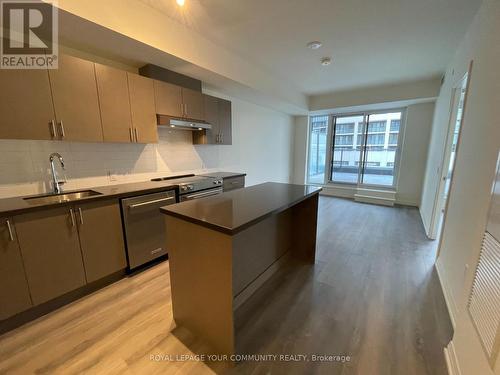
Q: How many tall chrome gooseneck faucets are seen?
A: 1